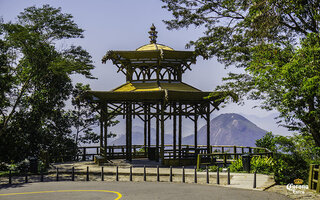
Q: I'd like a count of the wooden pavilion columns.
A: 12